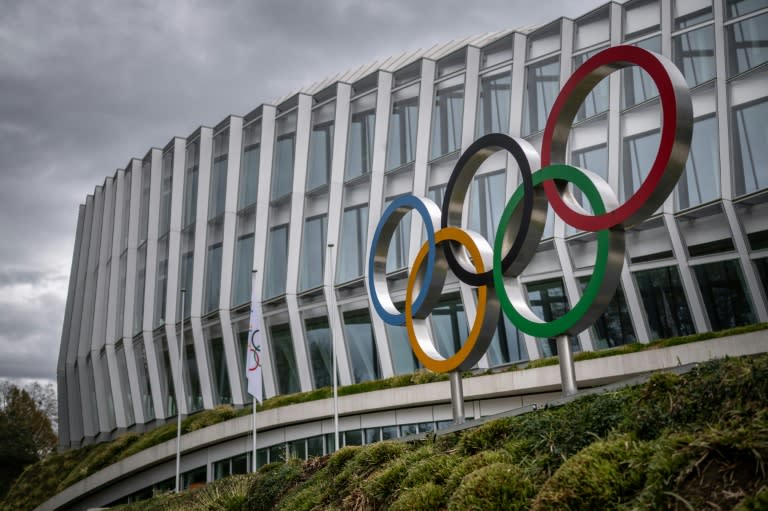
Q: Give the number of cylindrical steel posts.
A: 2